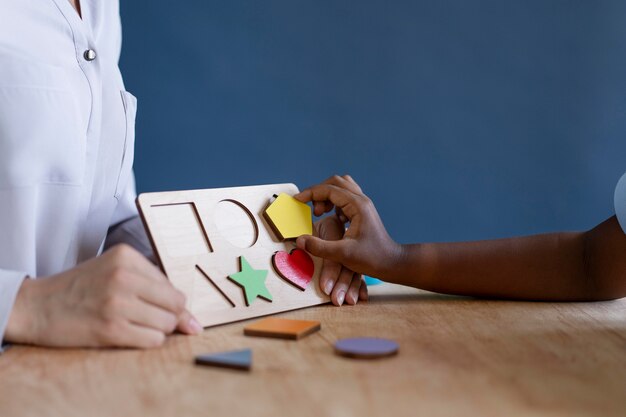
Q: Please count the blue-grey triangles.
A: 1